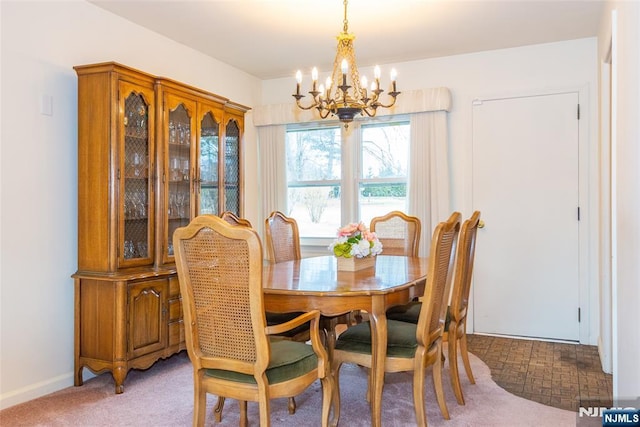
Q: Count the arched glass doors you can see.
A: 4